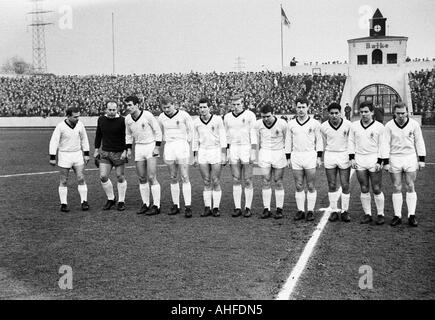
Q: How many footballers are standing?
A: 11